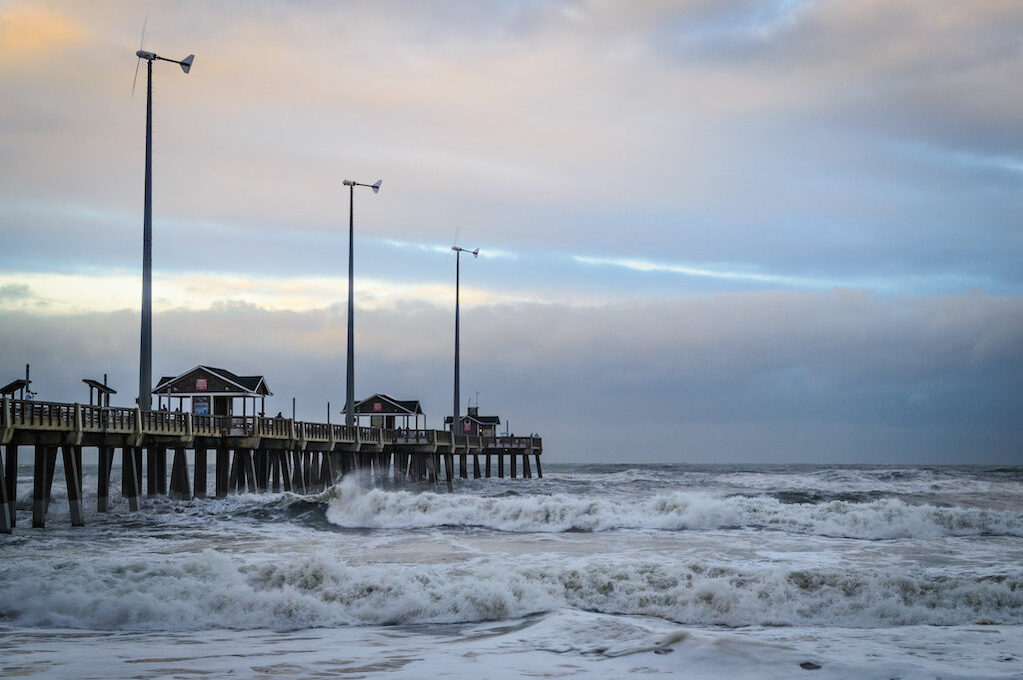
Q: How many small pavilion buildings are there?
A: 3